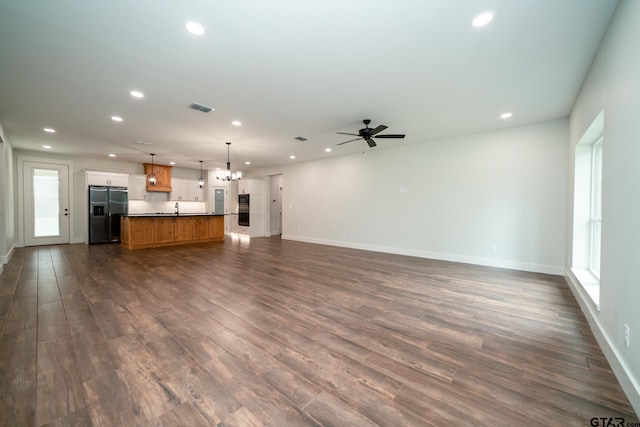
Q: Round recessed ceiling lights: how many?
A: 13